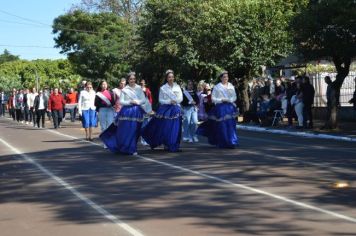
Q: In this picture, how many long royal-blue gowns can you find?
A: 3